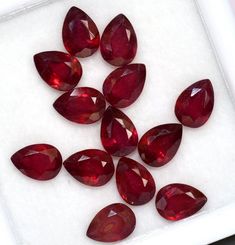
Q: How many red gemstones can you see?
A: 13